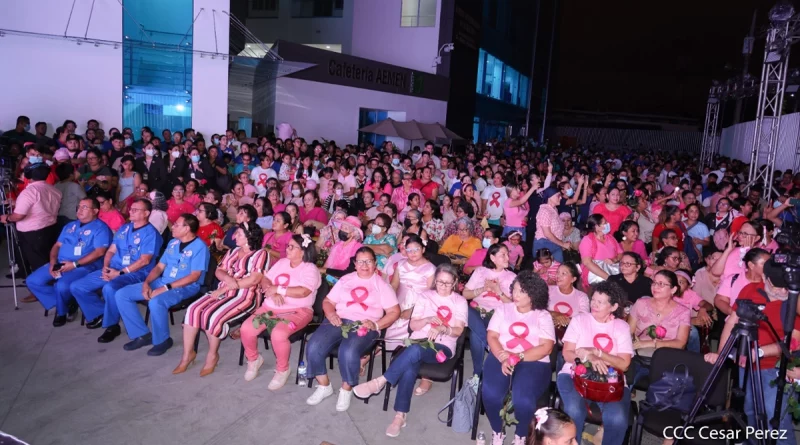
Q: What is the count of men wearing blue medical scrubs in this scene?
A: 3